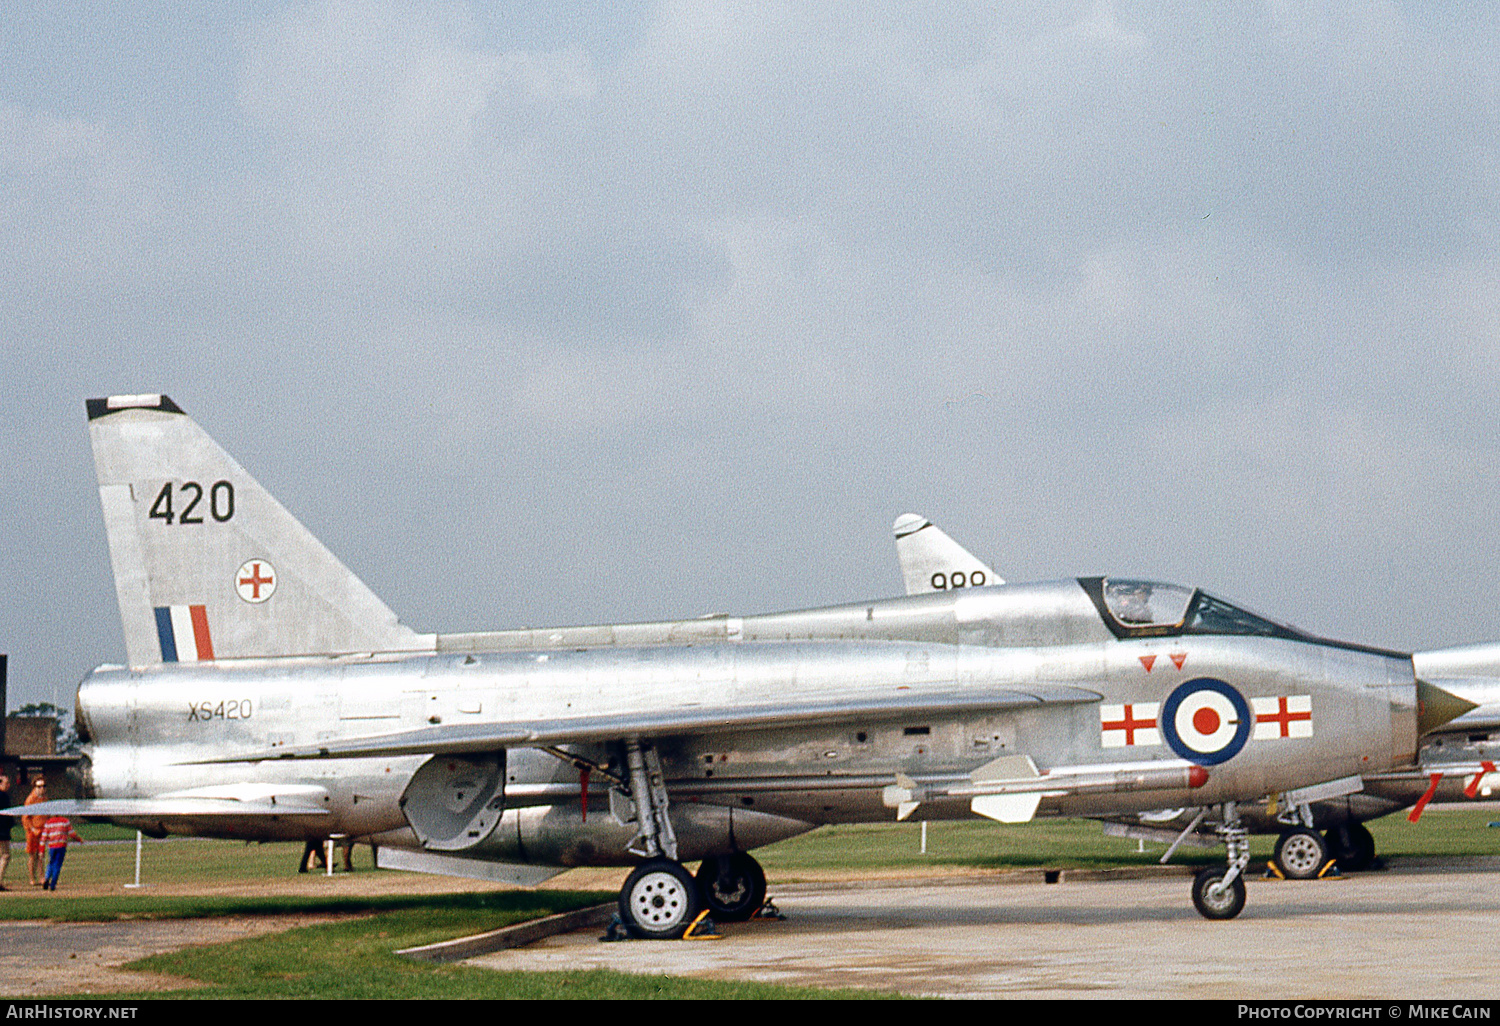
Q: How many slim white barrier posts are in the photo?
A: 4